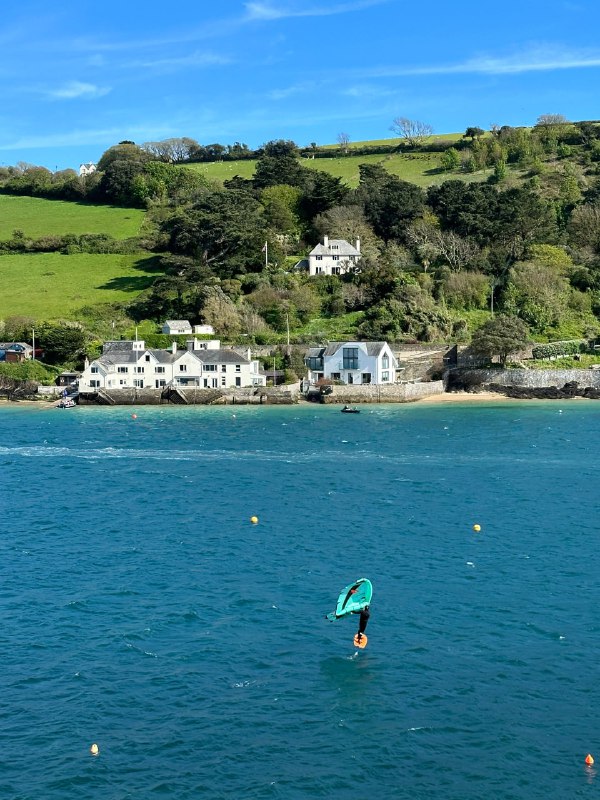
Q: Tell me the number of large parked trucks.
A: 0